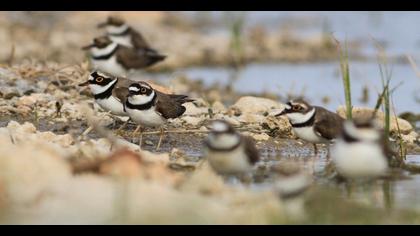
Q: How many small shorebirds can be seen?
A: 8